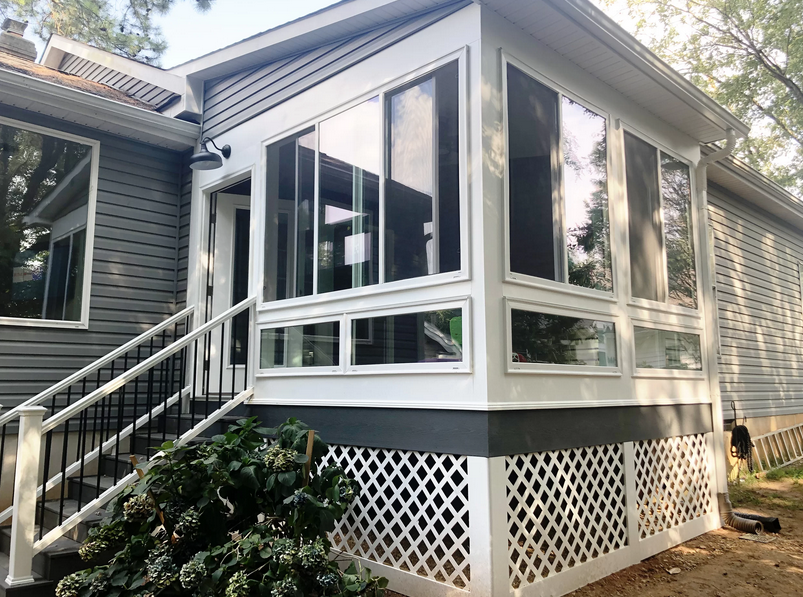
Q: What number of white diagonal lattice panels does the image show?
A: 3